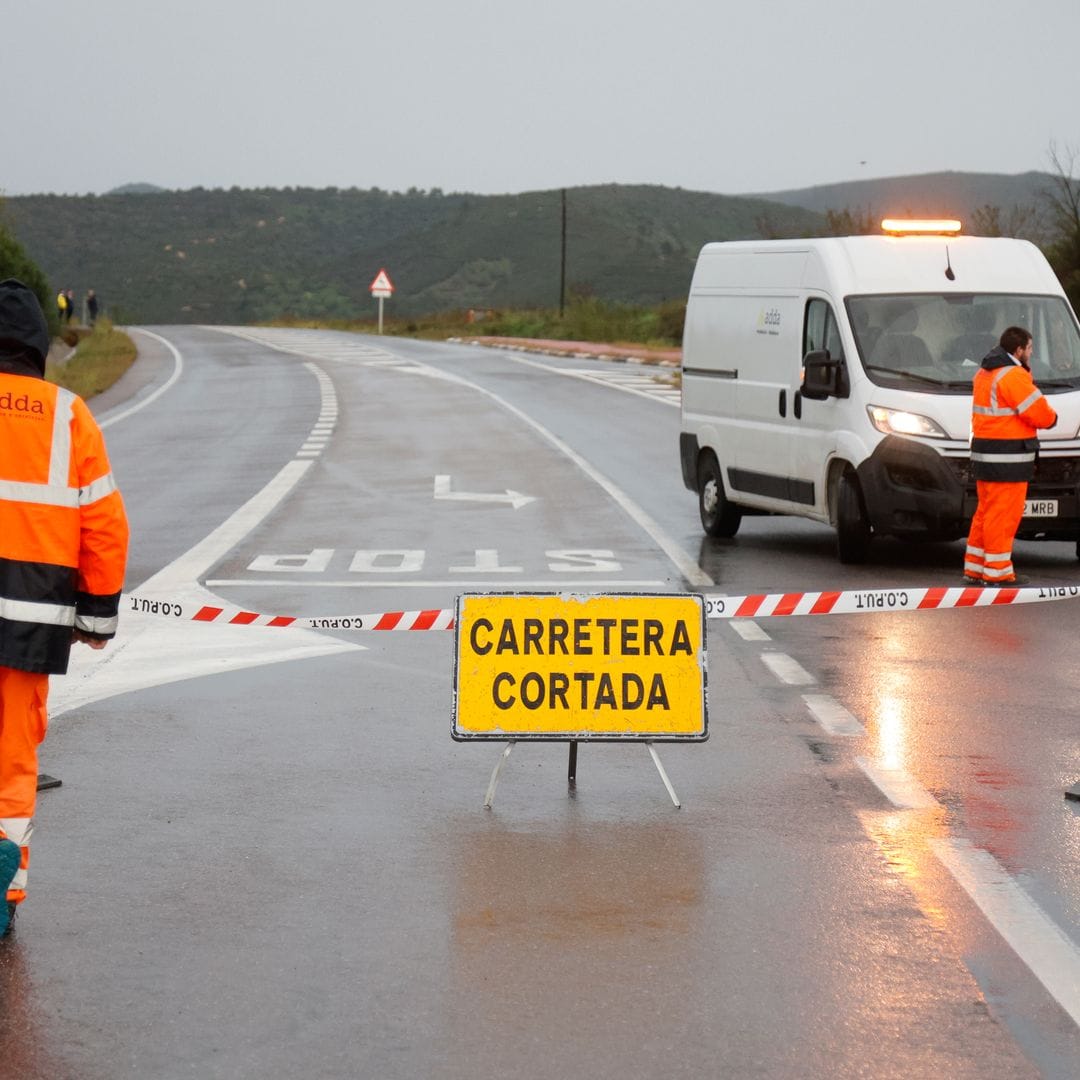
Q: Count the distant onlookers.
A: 3